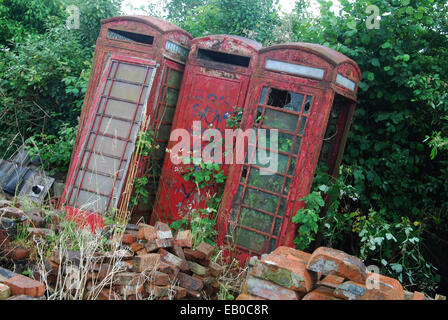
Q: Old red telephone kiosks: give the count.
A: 3